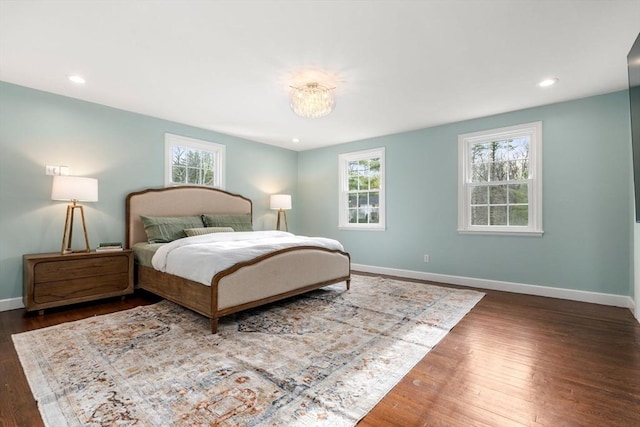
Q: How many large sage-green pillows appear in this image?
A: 2